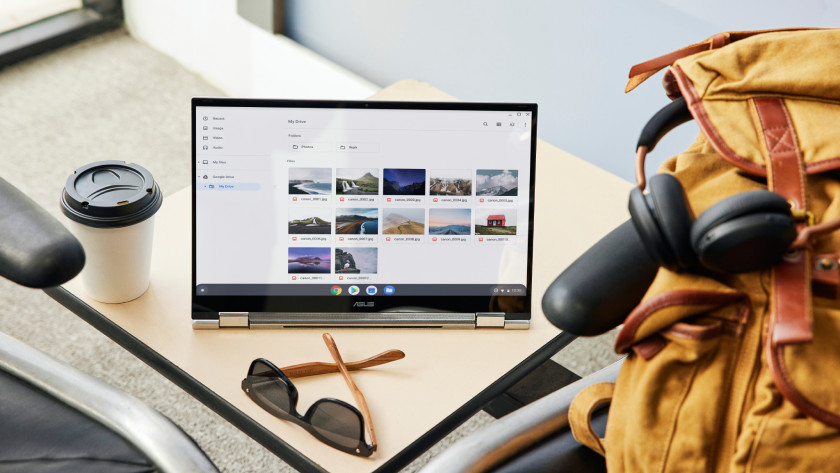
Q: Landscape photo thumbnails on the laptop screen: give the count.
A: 12